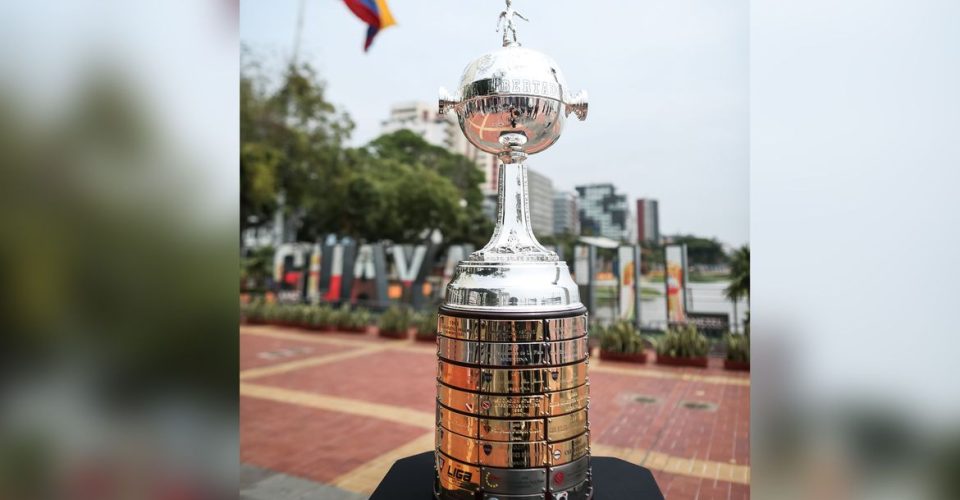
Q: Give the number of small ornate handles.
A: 2